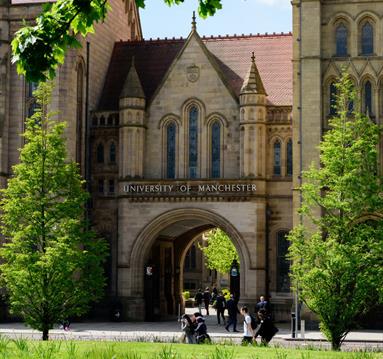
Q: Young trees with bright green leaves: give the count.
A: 2